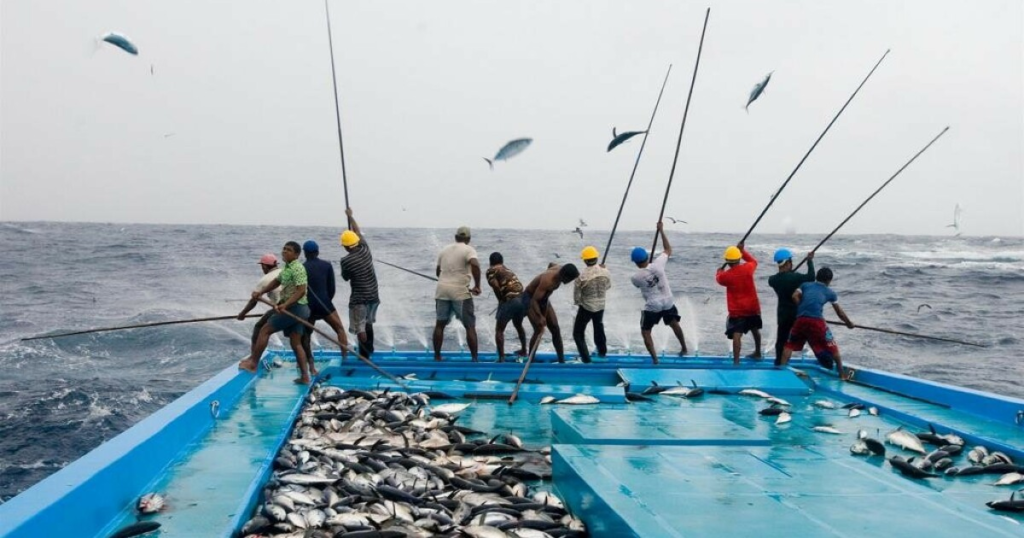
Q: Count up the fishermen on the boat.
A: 12